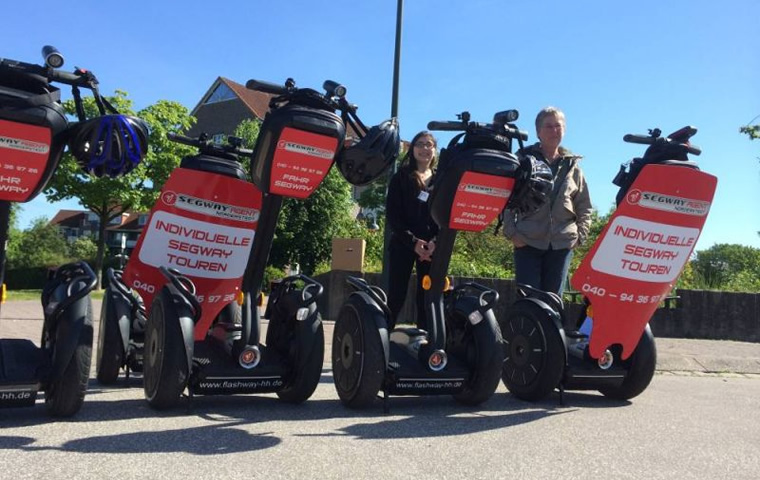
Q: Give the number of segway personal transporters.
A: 5